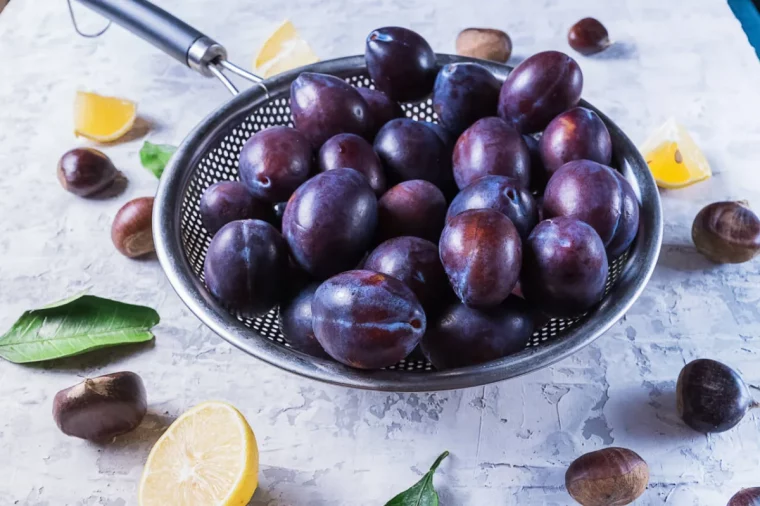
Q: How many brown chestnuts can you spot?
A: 9